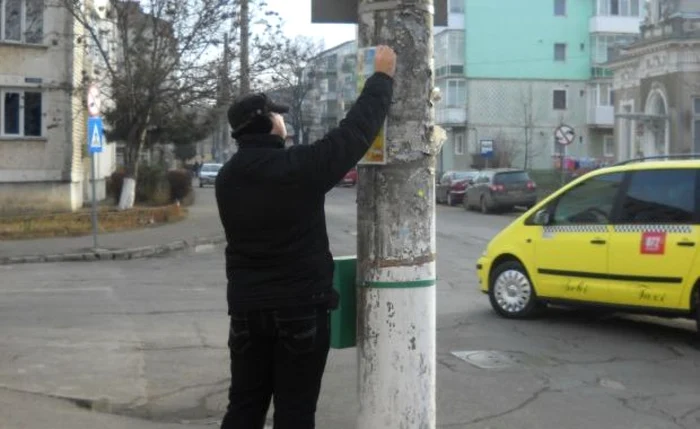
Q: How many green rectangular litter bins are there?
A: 1